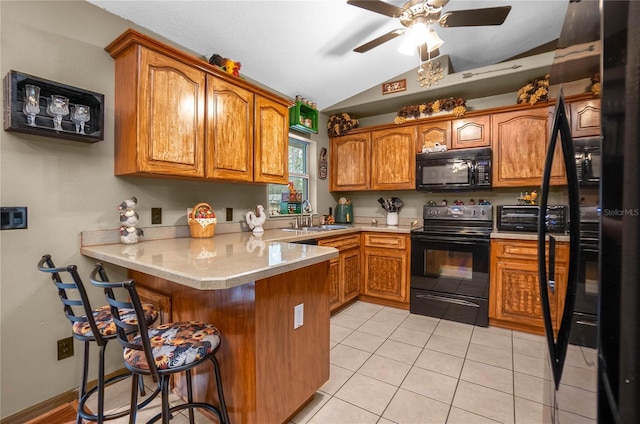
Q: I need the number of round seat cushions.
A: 2